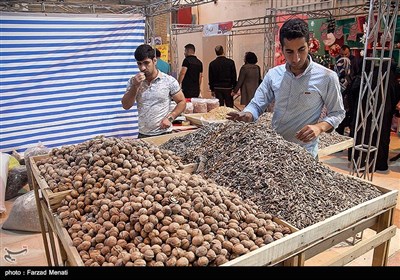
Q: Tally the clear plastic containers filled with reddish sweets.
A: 2